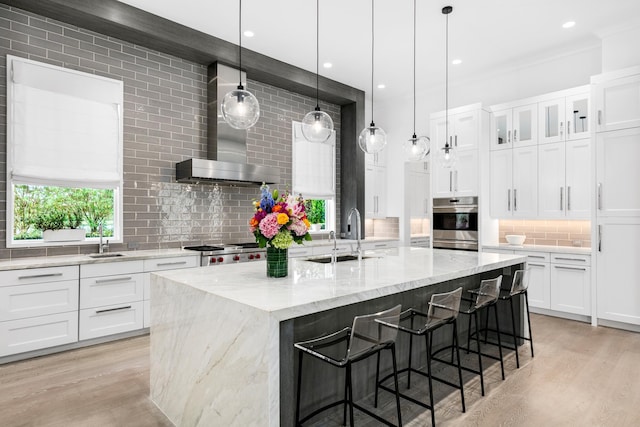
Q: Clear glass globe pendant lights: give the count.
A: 5